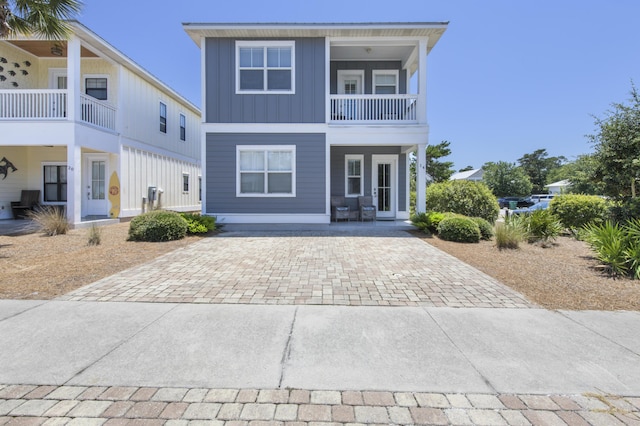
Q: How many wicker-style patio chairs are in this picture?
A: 2